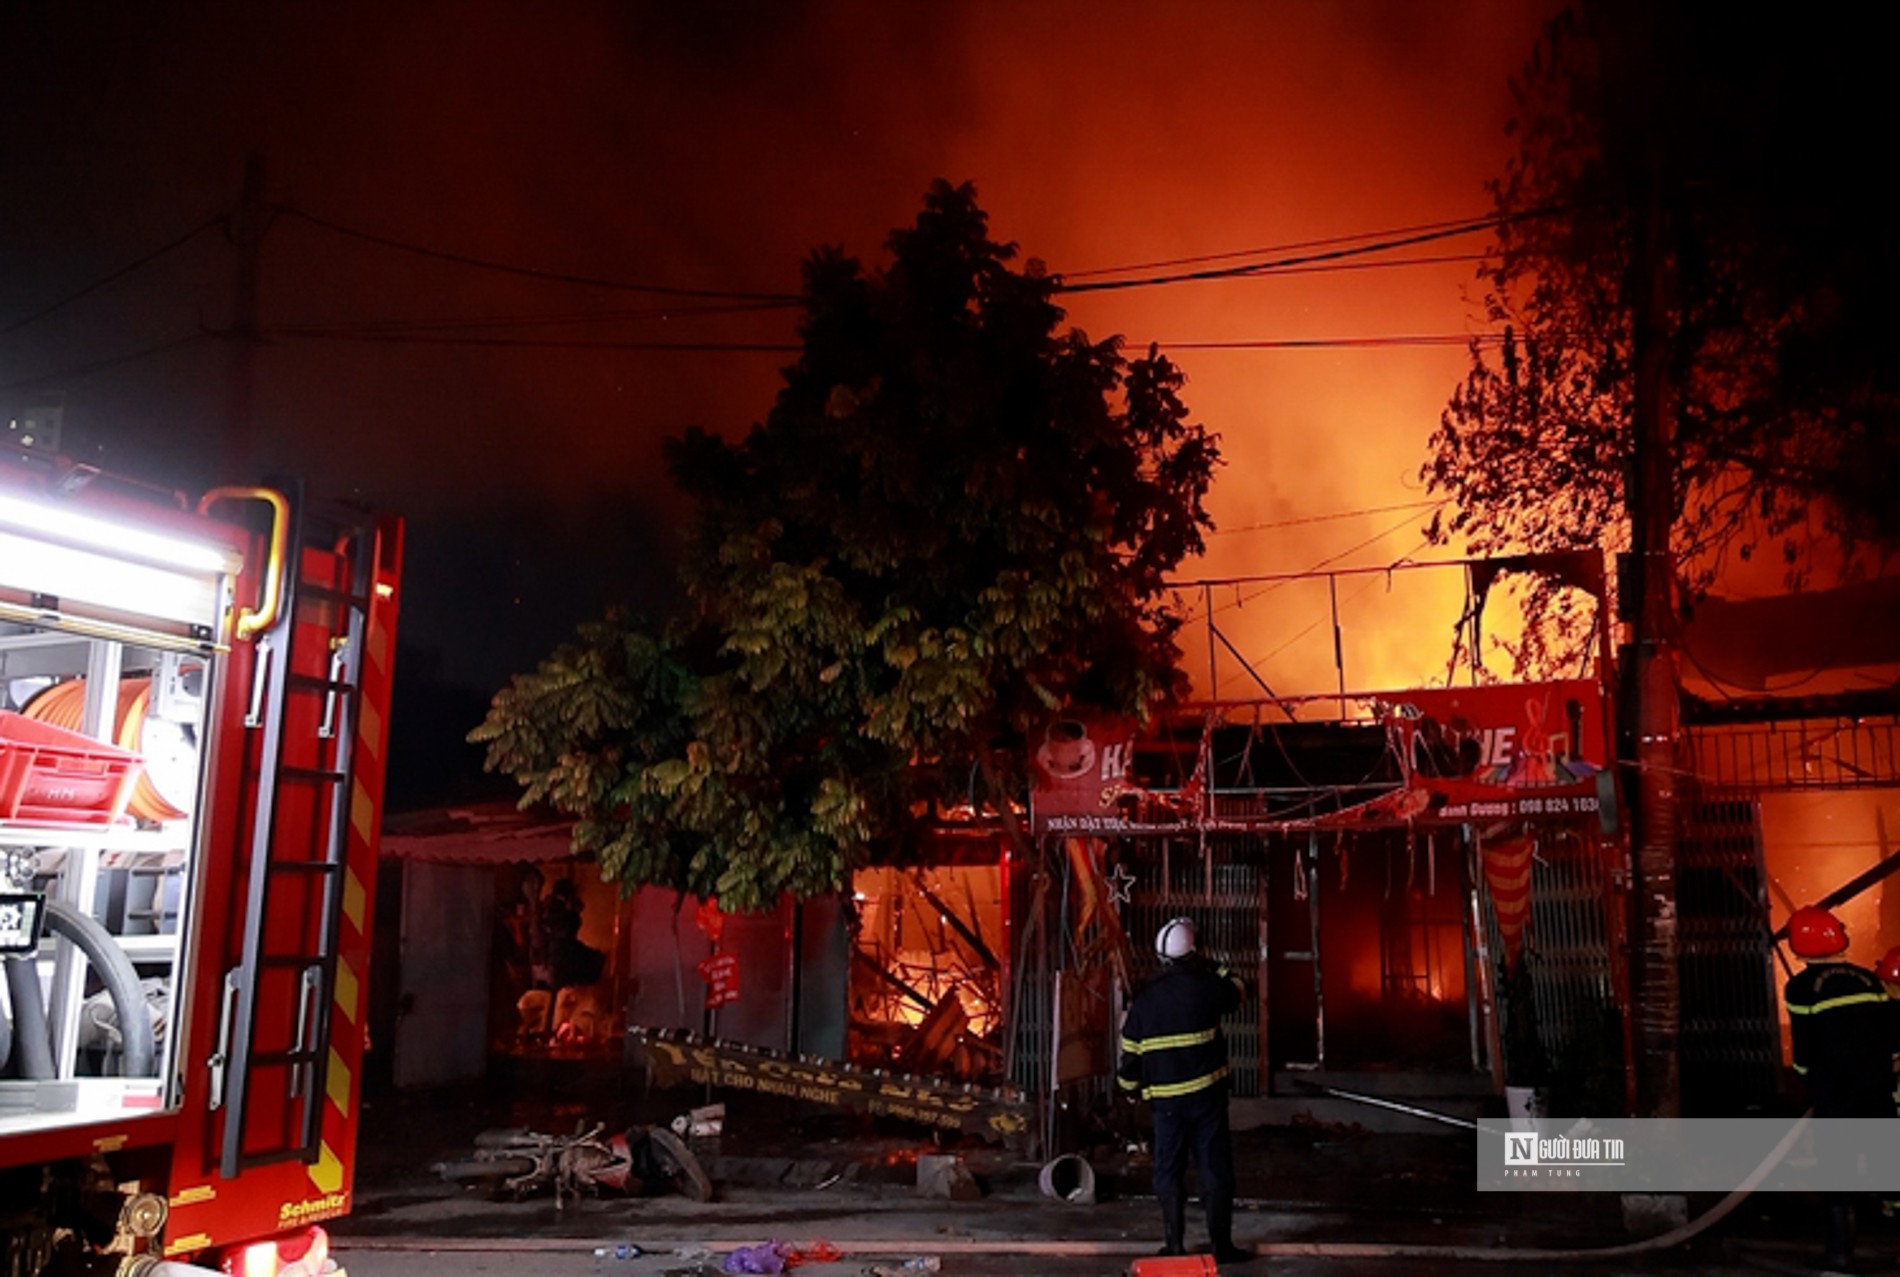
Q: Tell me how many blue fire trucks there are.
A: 0